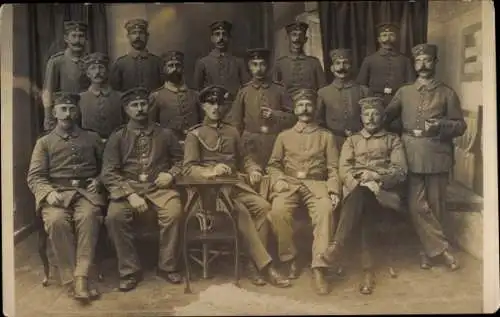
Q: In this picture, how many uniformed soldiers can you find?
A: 15